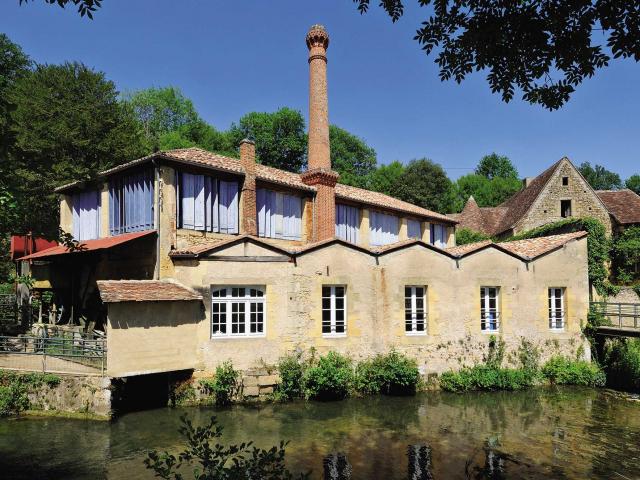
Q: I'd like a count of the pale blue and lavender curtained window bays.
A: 8